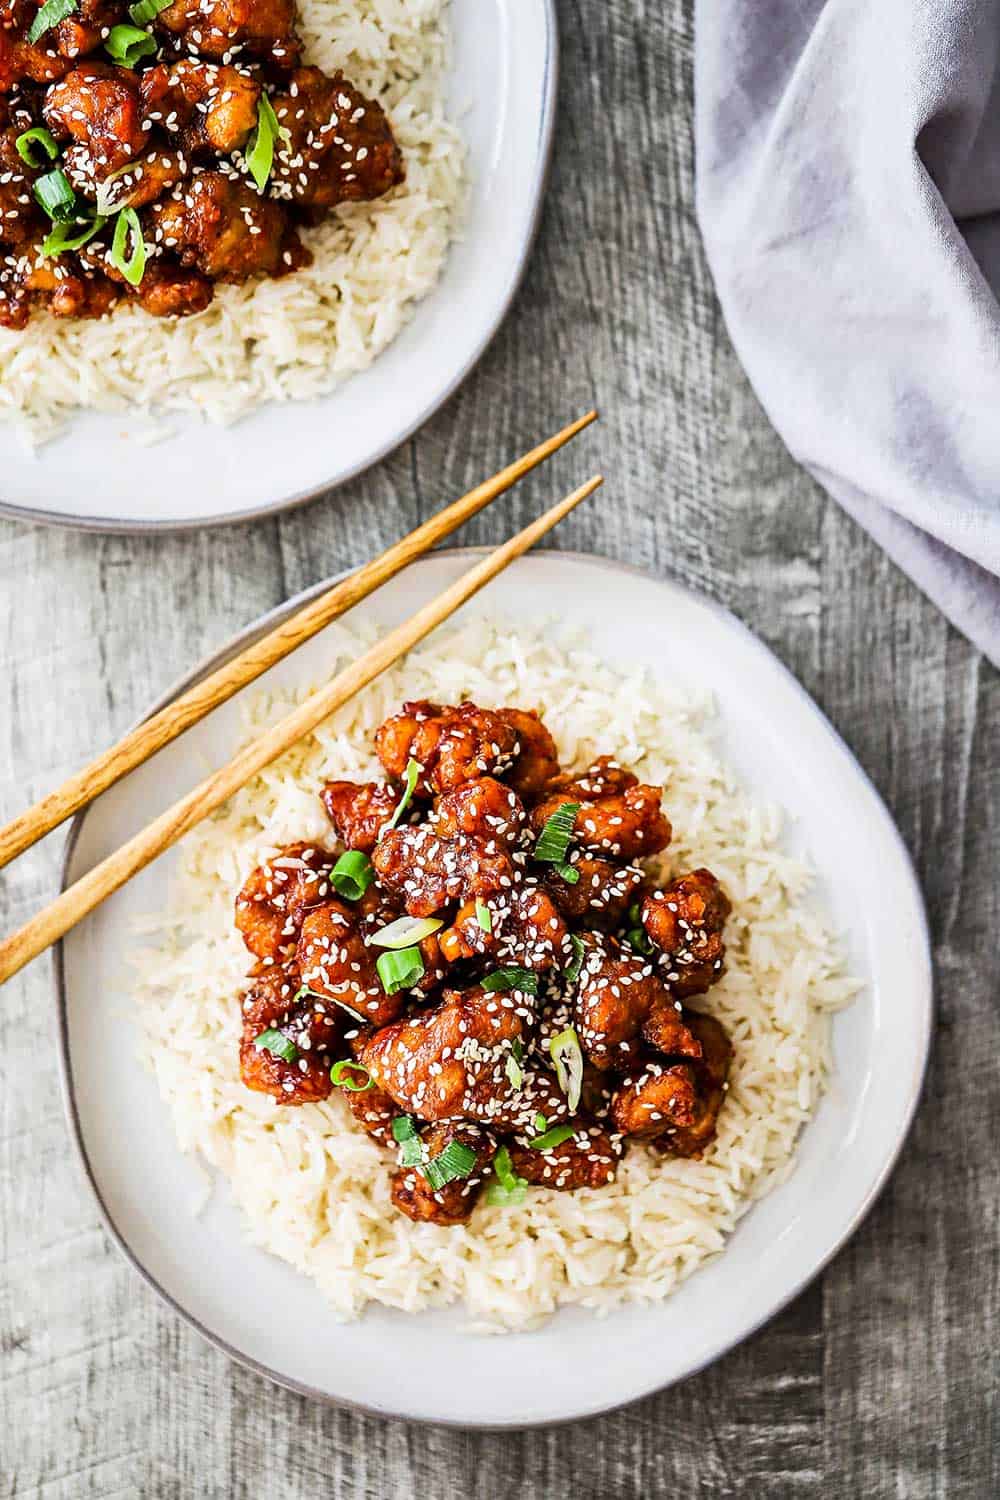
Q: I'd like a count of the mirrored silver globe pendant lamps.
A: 0